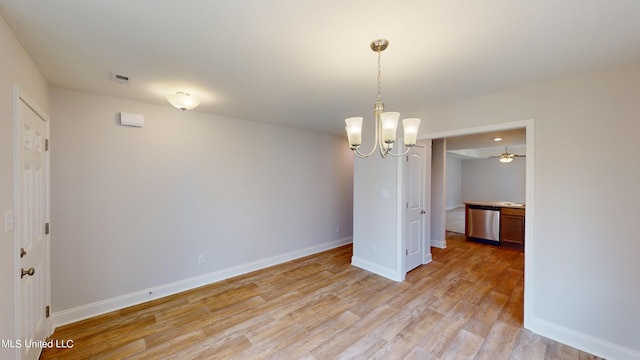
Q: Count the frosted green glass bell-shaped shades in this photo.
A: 0